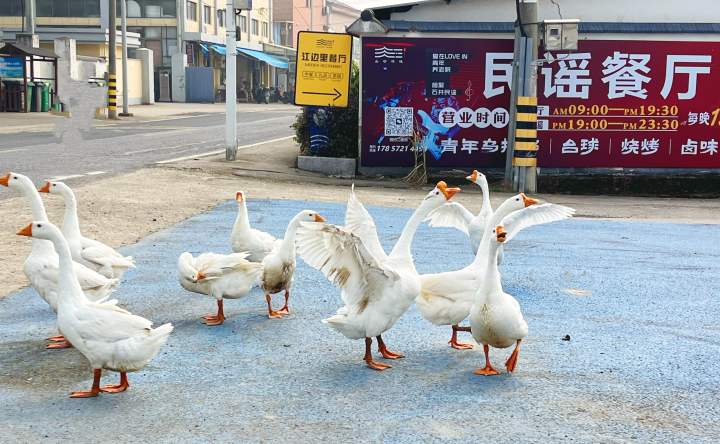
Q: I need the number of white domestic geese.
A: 10